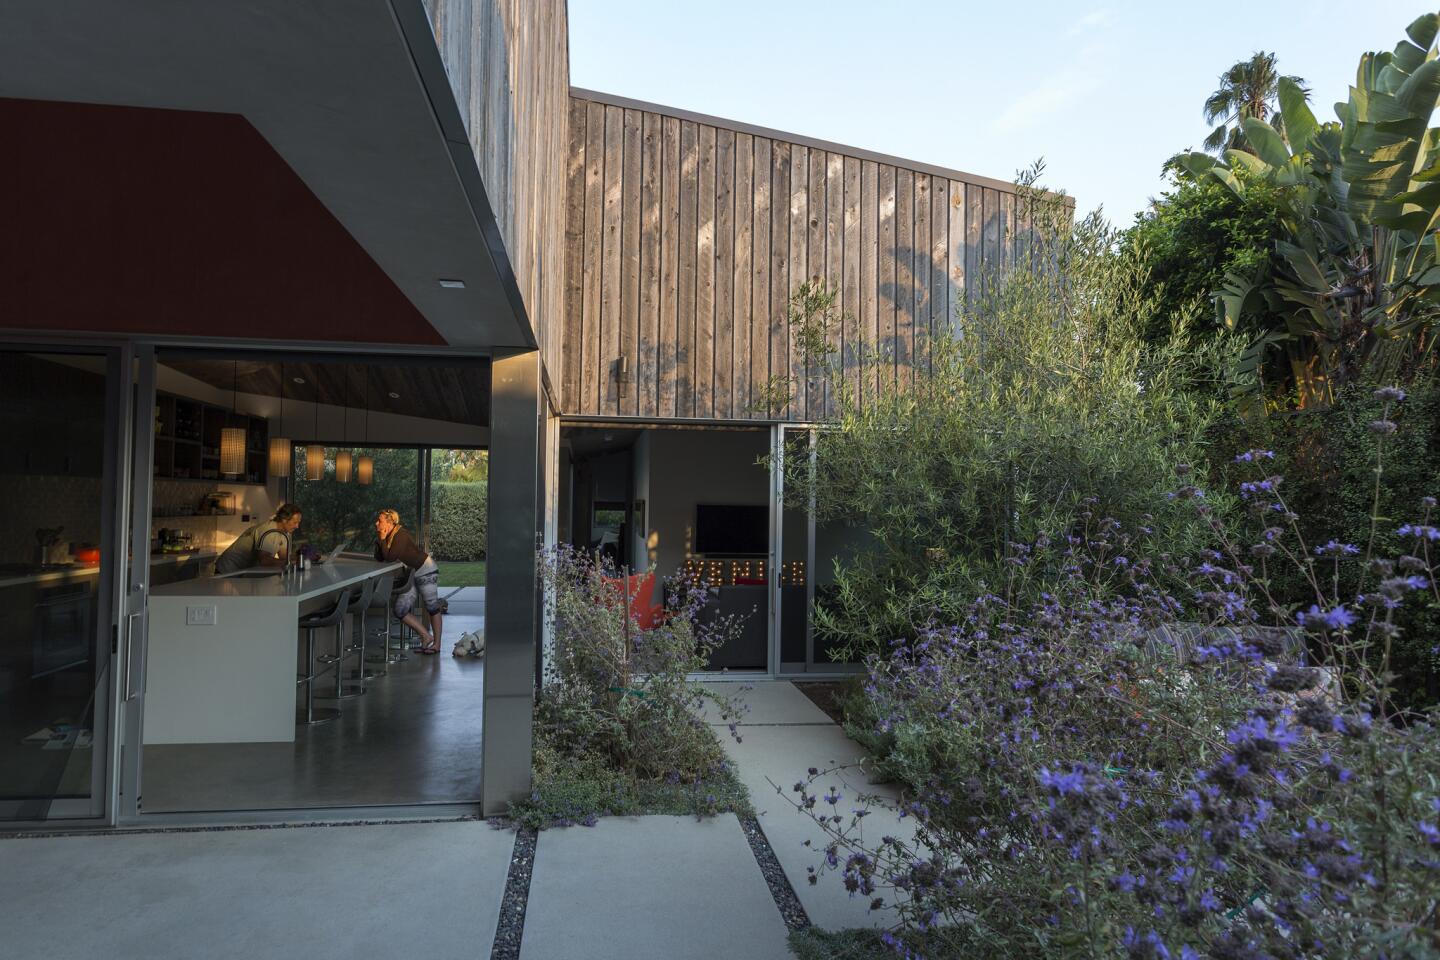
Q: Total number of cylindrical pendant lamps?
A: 5